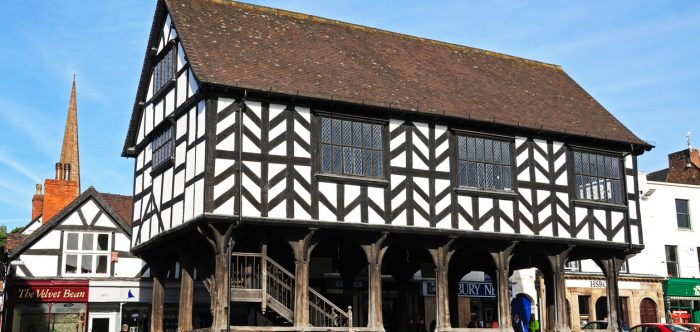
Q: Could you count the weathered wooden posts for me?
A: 9